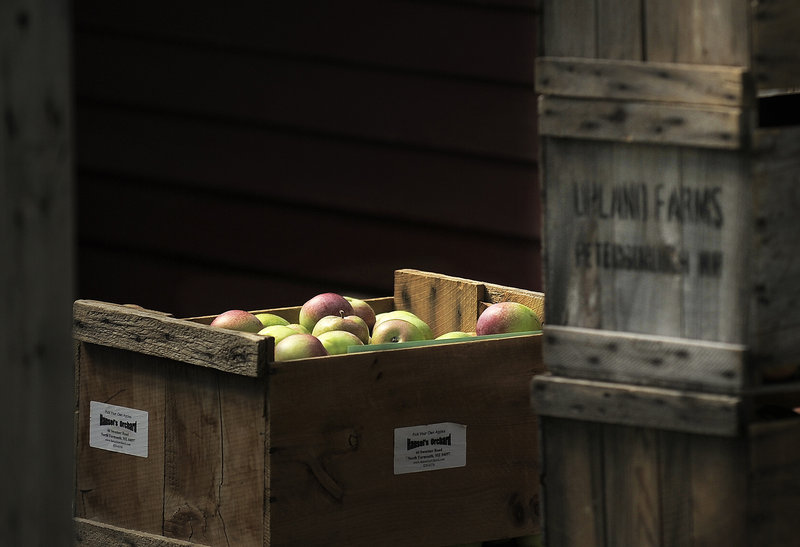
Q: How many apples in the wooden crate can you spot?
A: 13